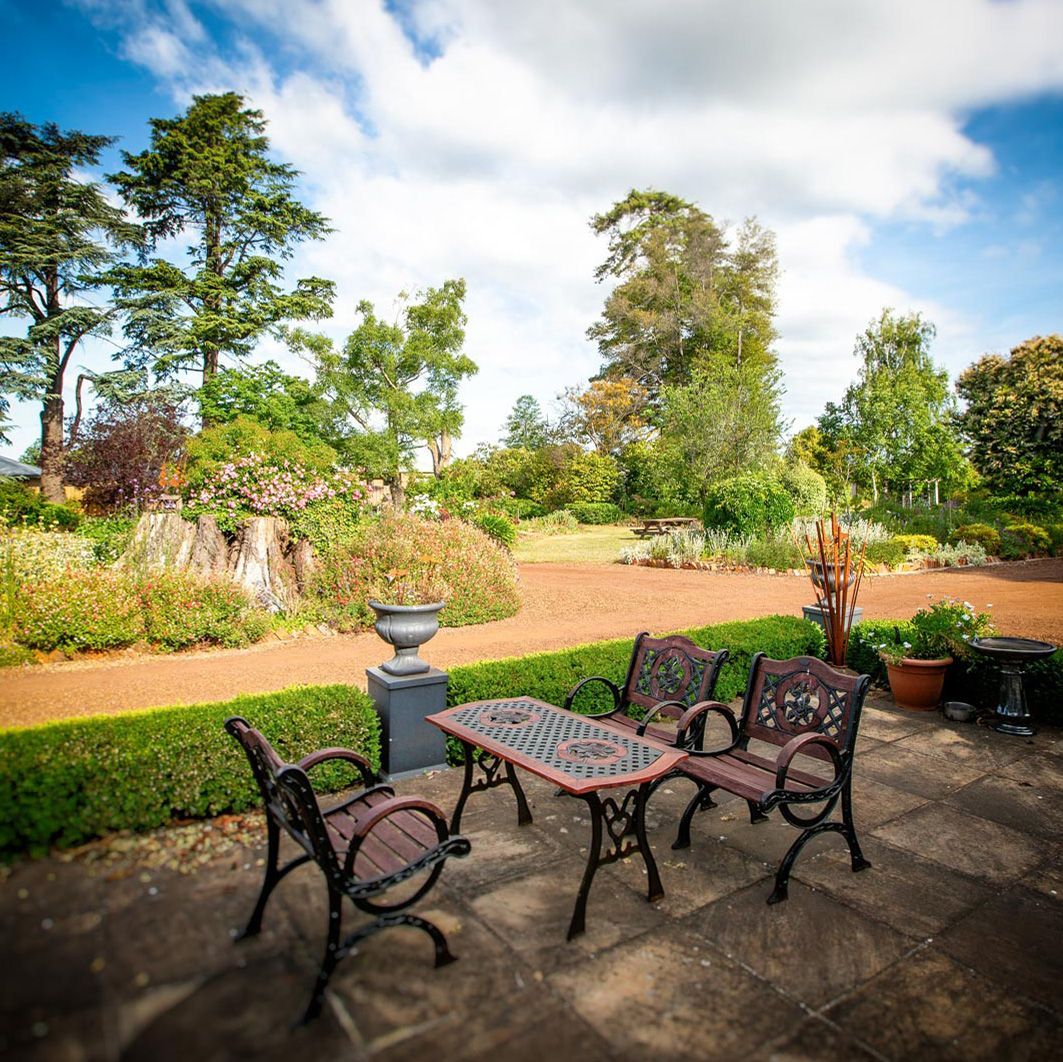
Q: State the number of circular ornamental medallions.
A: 4